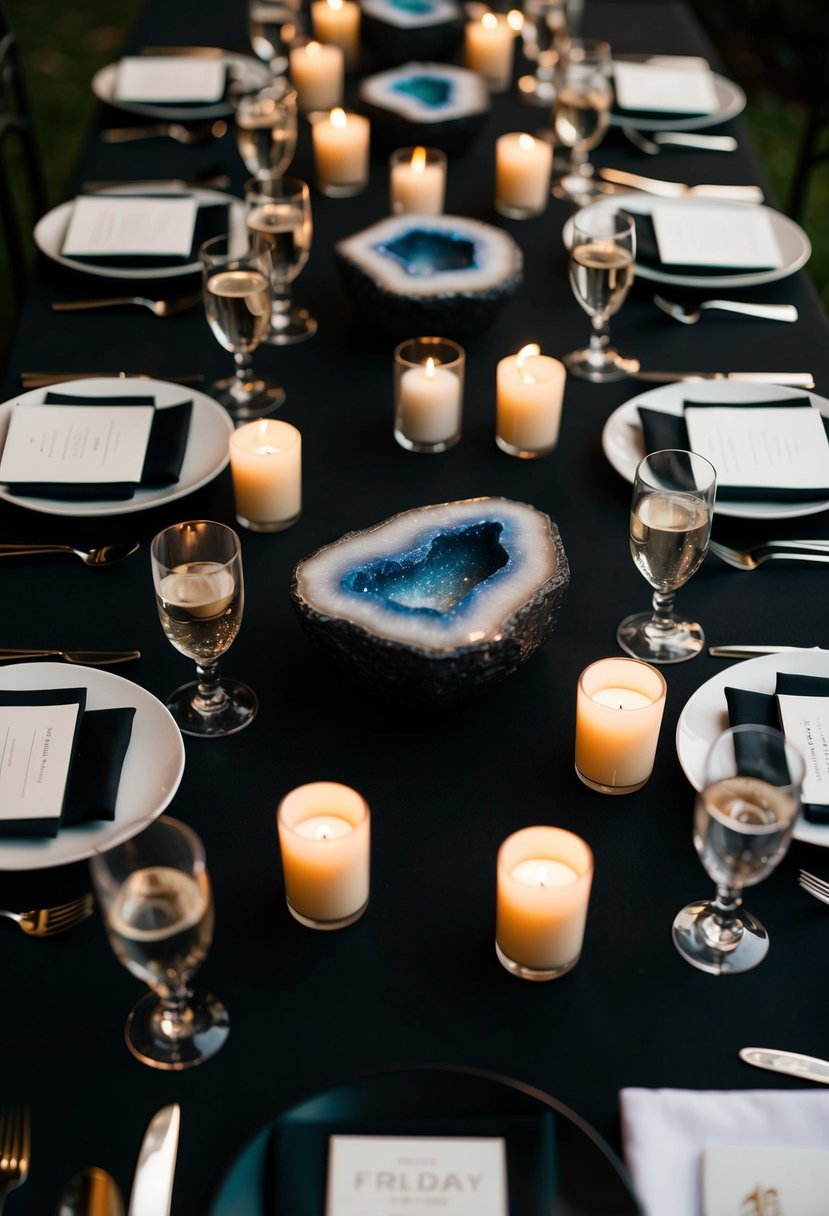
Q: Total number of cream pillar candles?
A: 12